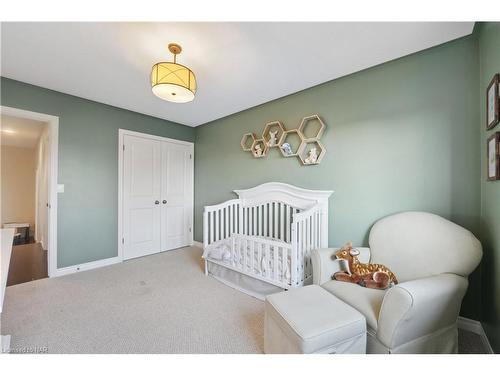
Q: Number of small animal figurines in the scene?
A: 4